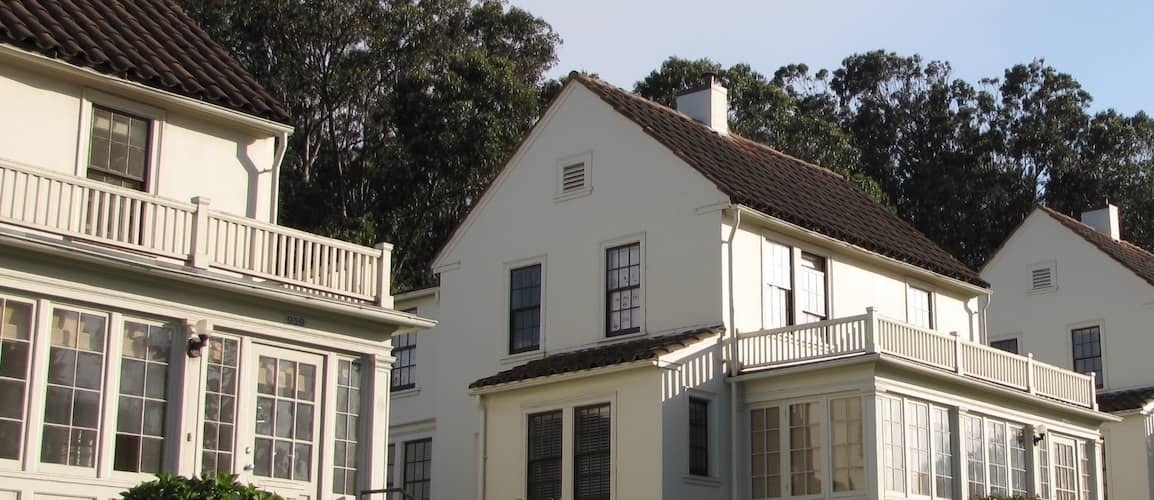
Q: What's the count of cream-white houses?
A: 3